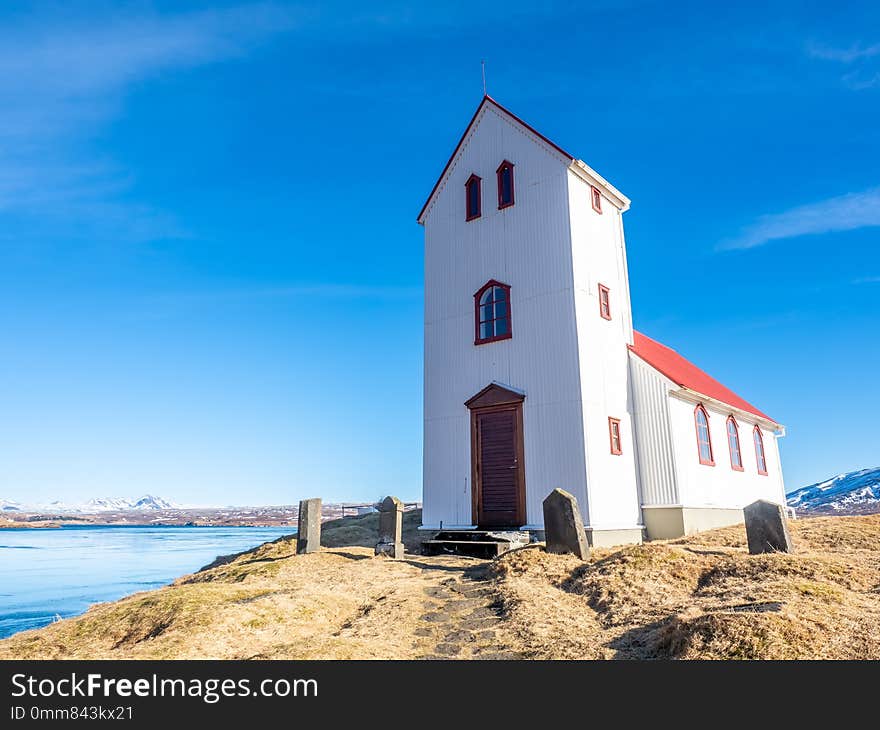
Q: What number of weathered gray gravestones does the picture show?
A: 4